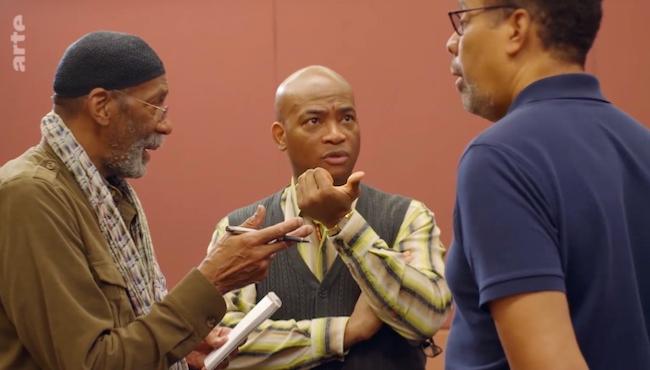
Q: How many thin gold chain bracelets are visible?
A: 1